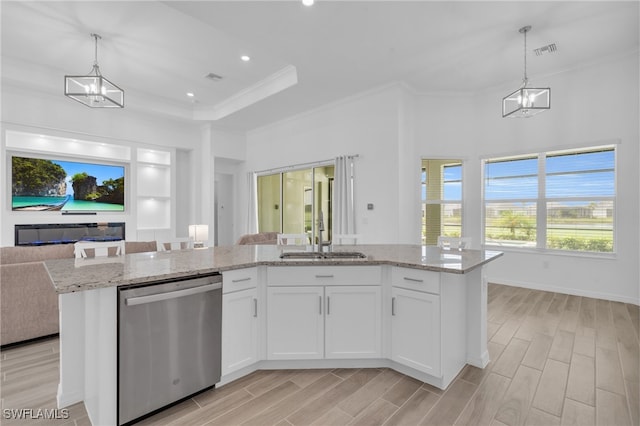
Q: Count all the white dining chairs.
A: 5